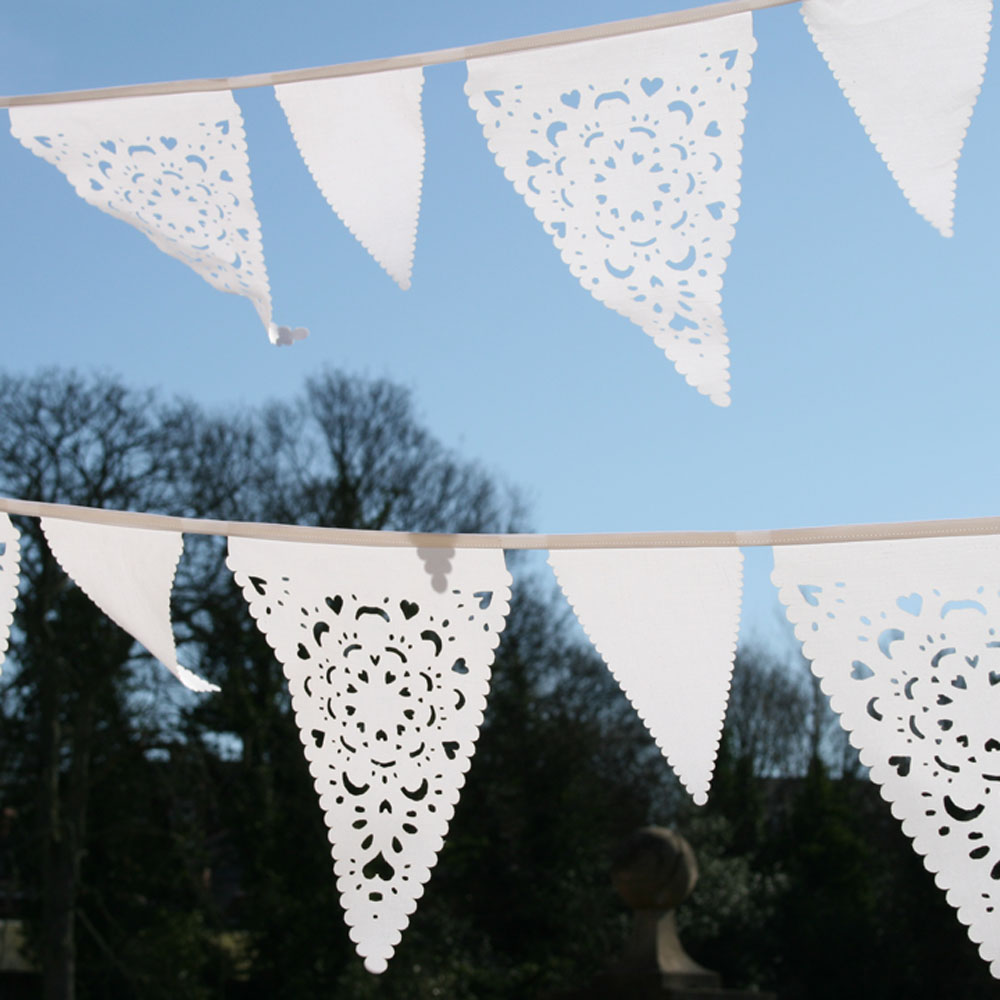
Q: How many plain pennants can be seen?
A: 4